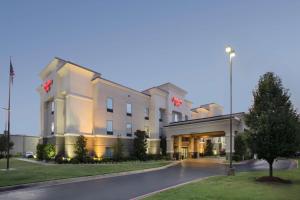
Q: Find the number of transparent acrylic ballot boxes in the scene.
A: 0